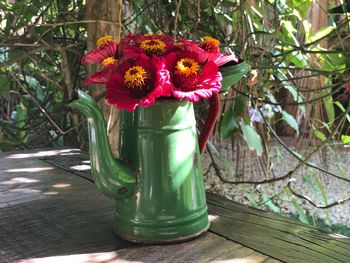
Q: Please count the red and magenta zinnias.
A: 6